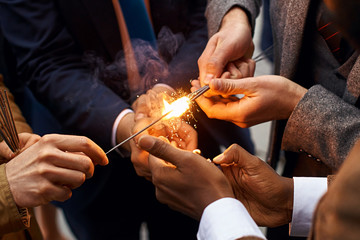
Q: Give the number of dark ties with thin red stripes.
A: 1